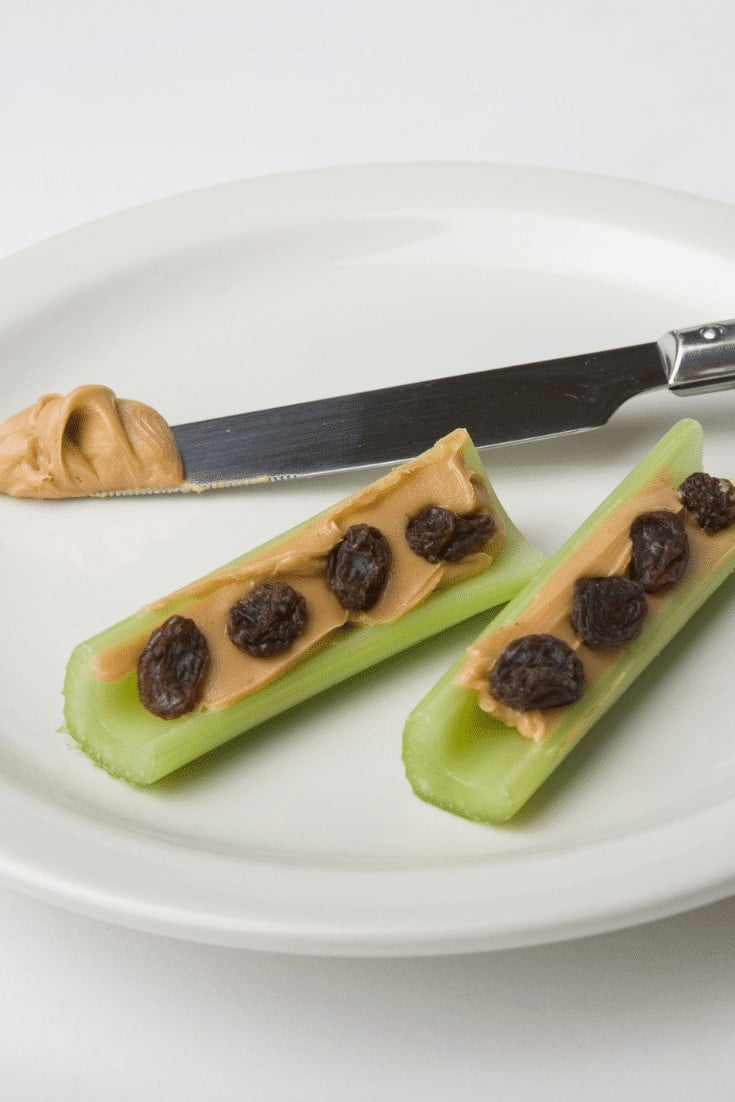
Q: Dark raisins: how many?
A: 8